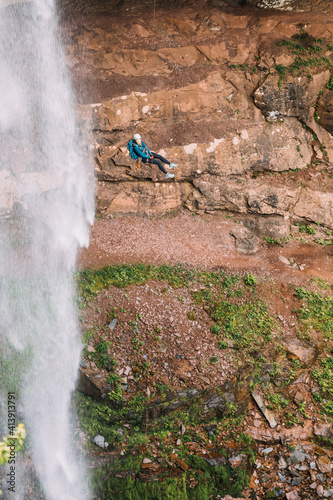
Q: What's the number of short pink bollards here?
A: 0